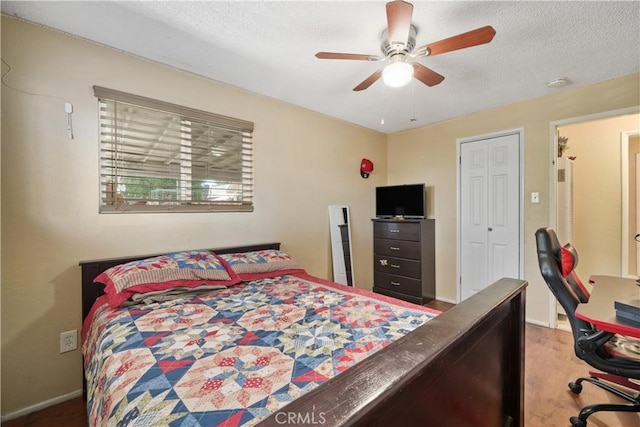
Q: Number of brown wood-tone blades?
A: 5